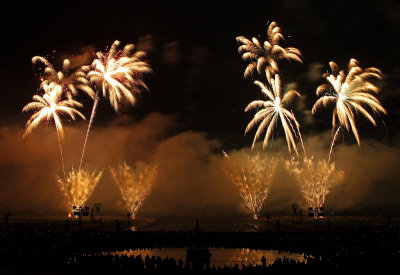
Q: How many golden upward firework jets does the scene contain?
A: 4